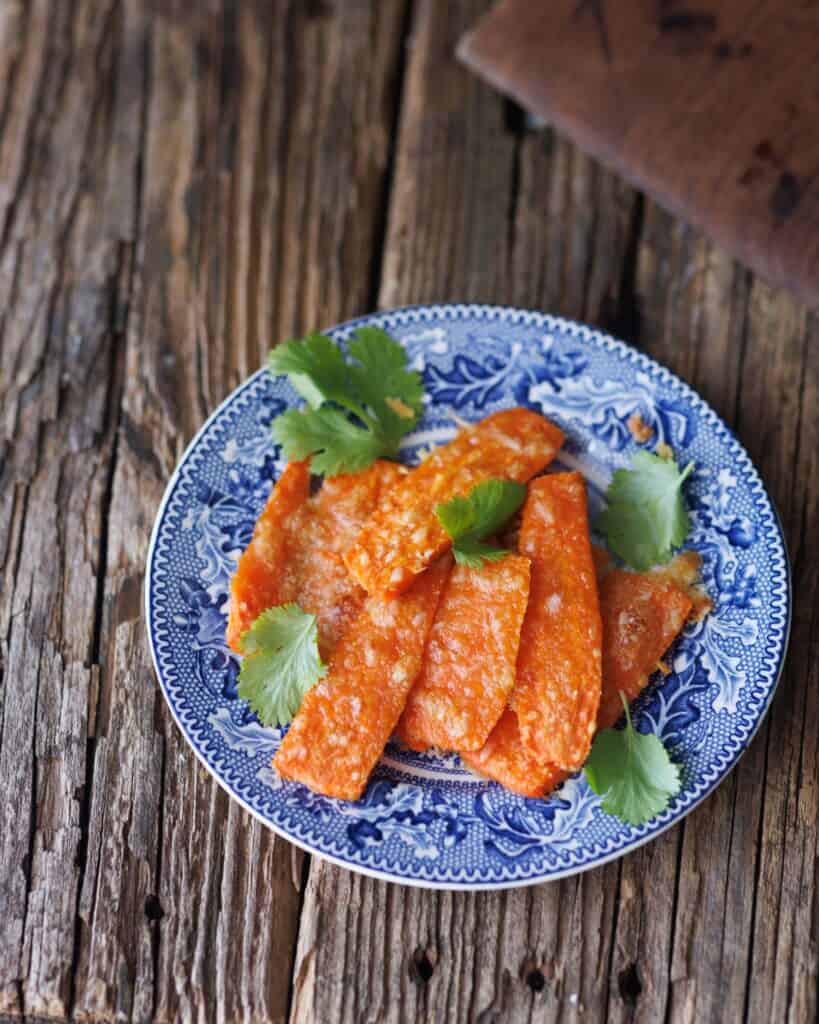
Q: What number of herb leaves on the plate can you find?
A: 5